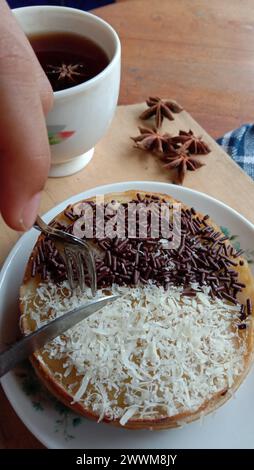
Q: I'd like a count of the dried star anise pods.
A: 5